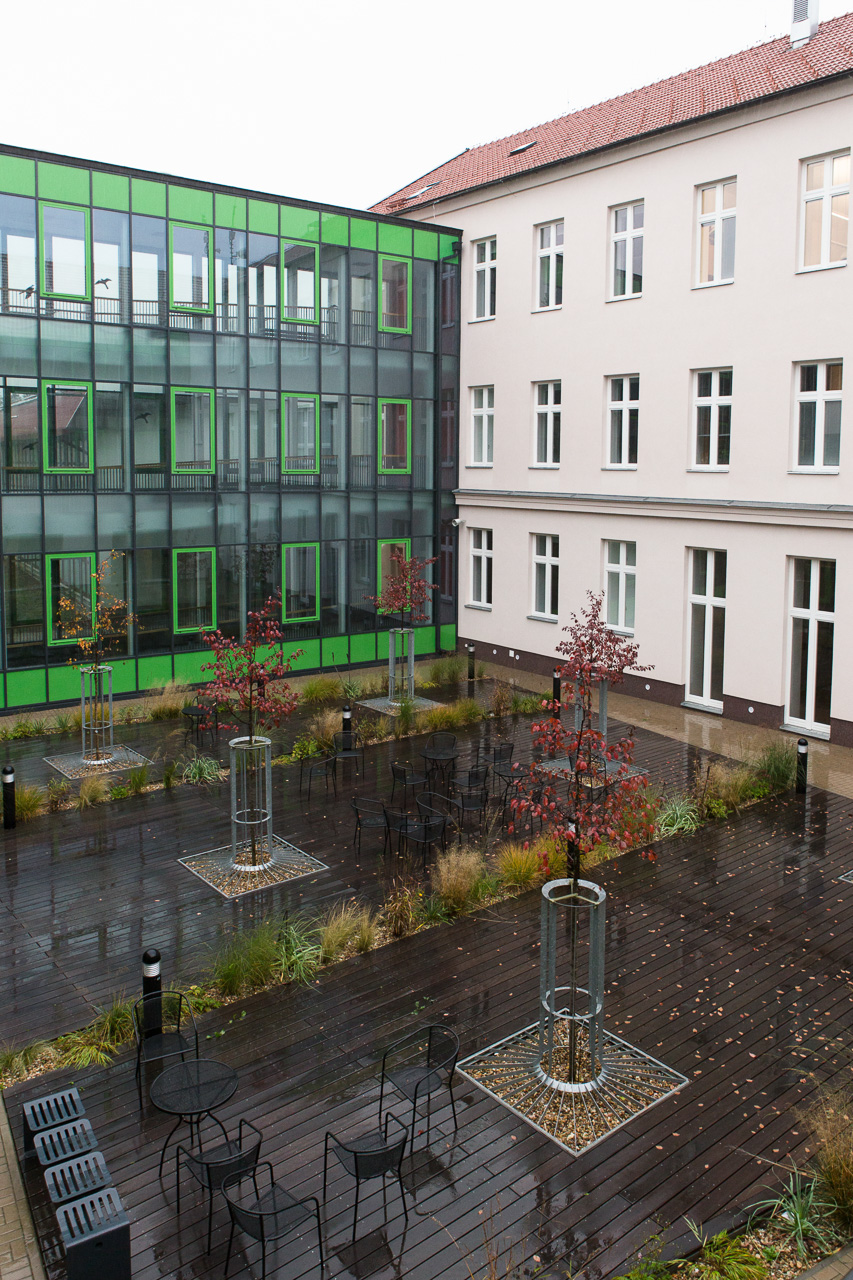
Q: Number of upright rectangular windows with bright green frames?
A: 12